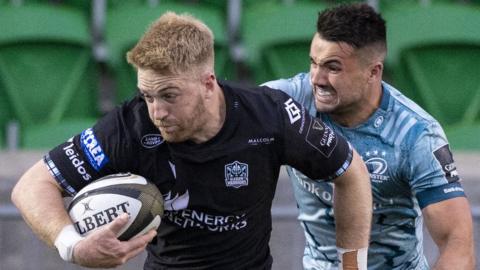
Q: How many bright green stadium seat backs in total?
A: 4